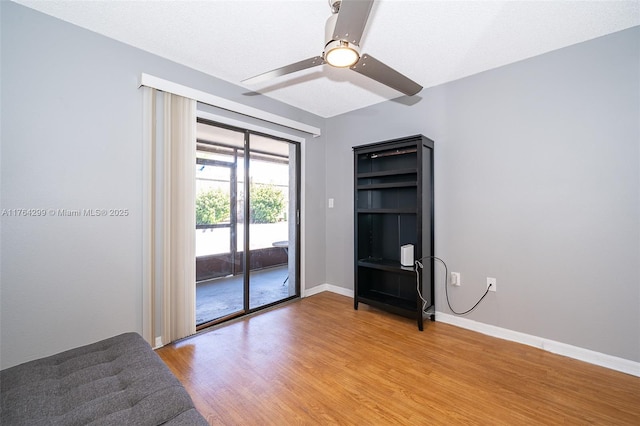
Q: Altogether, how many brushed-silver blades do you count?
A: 3